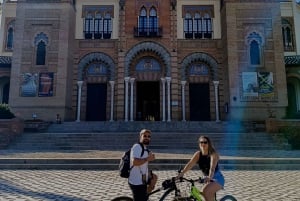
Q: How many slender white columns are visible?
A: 8